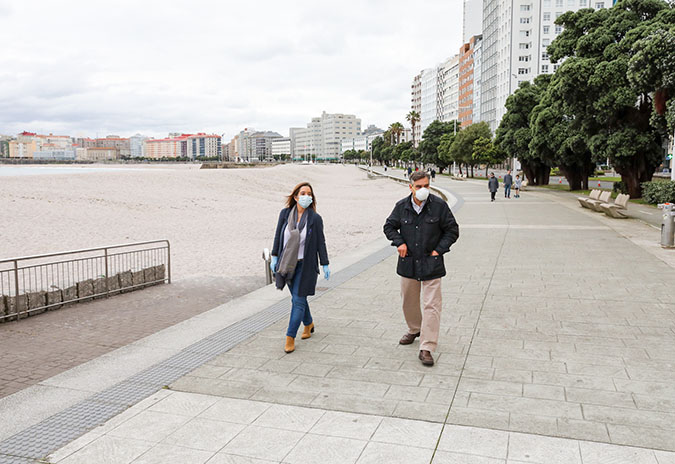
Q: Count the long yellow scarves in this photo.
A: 0